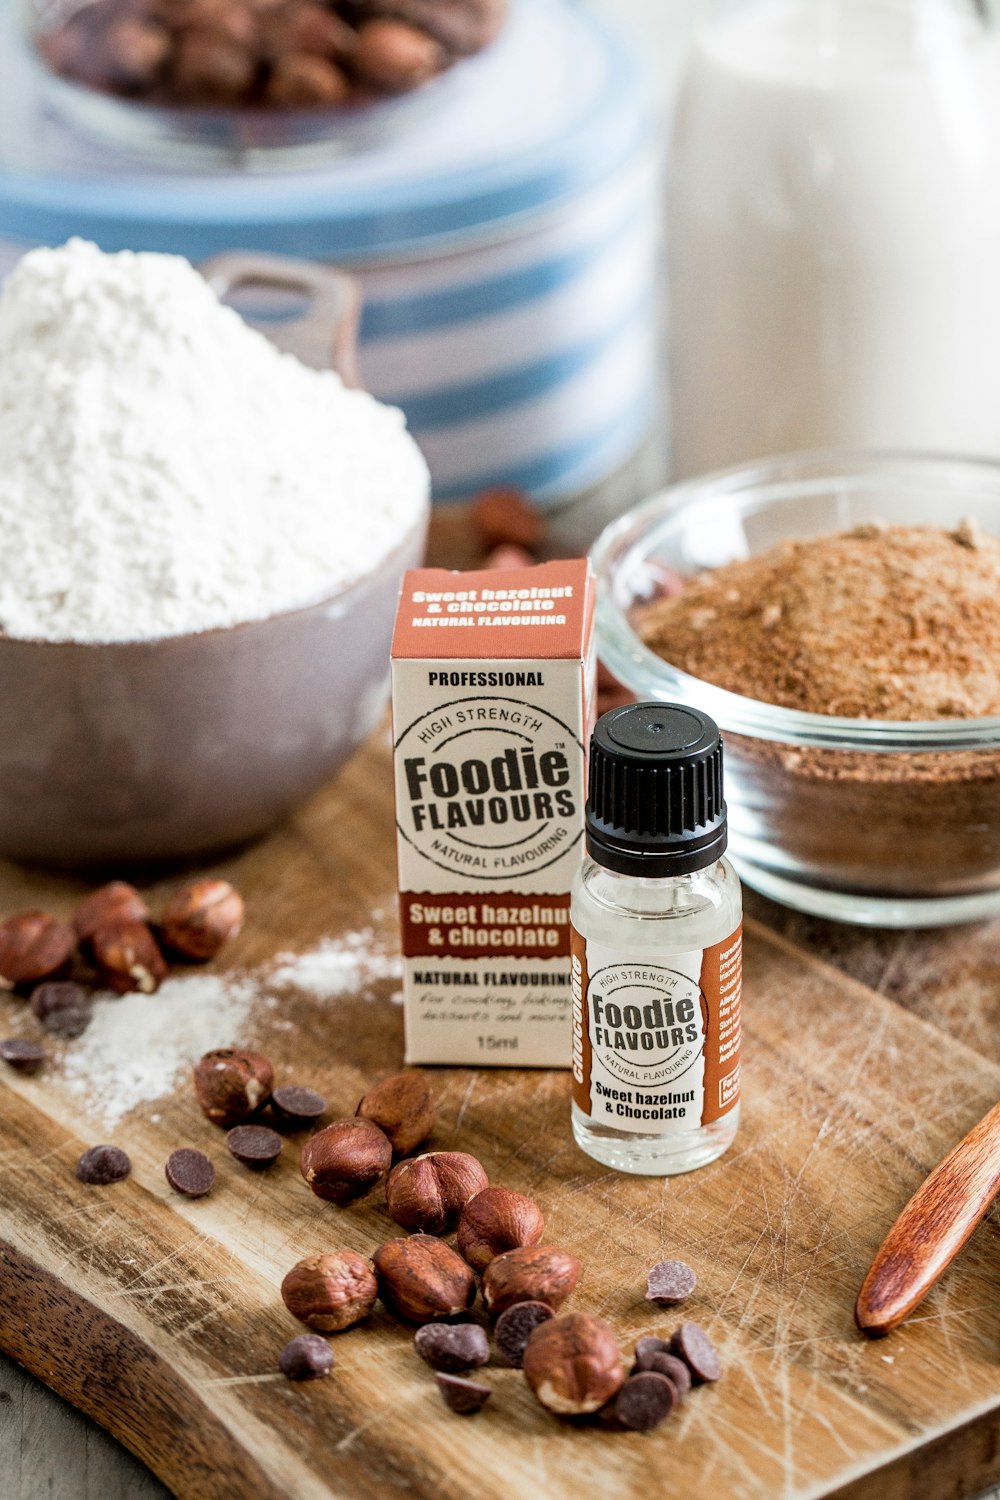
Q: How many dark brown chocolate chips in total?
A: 15